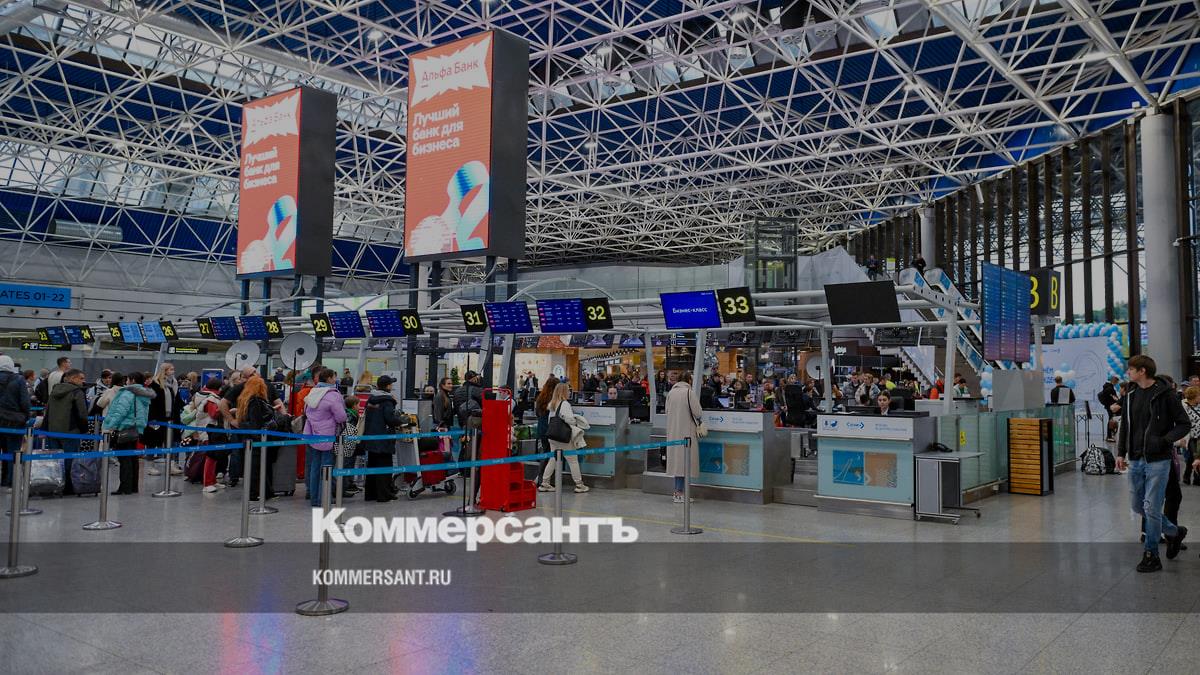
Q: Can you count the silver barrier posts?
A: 12